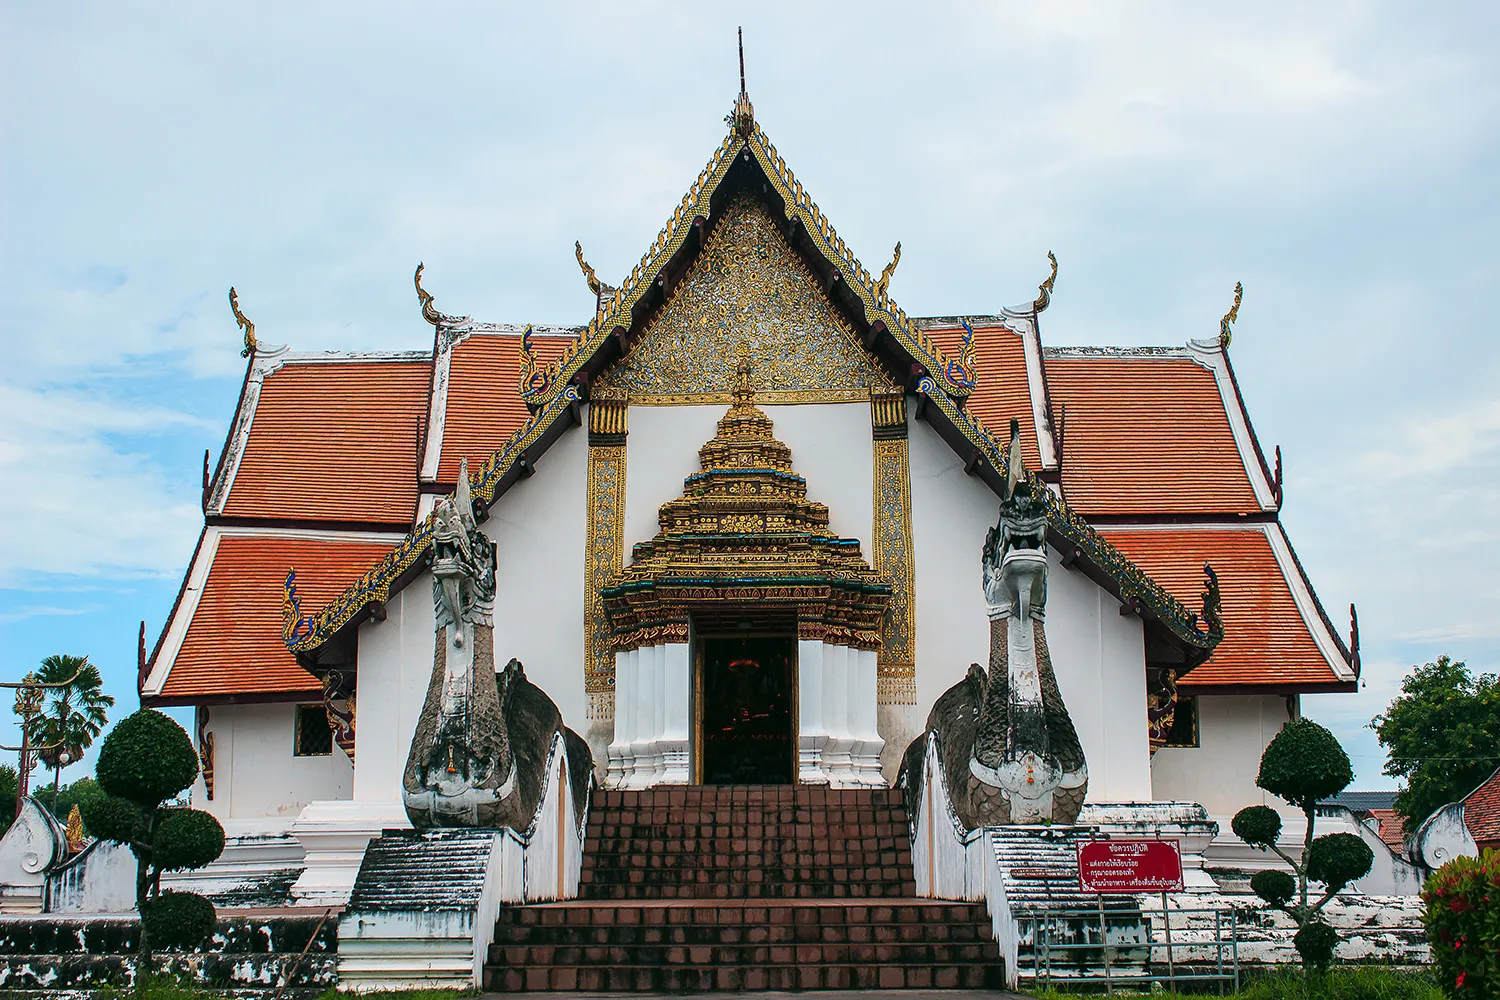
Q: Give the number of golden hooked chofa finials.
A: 6